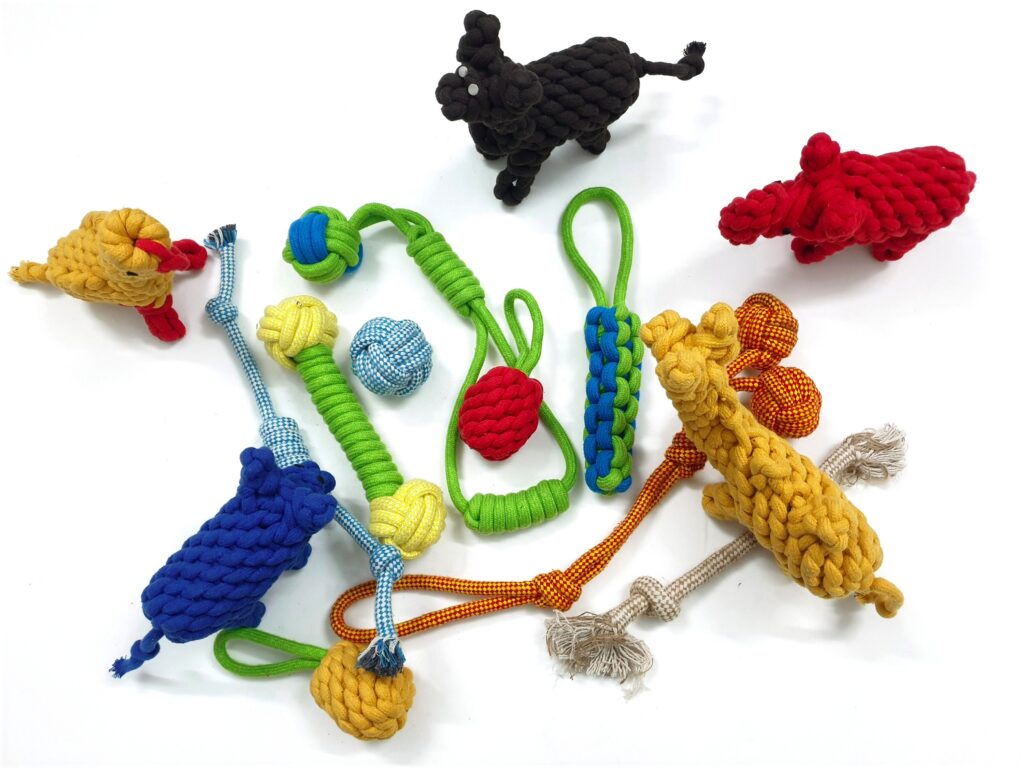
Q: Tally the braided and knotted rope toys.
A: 14